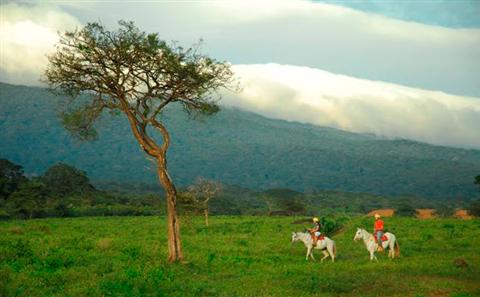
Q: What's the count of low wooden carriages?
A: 0